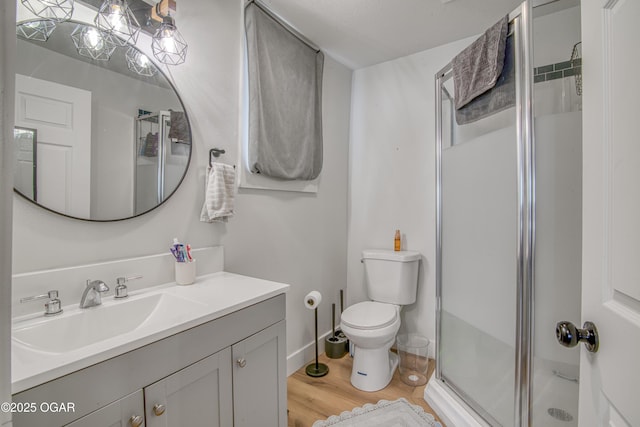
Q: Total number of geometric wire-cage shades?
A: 3